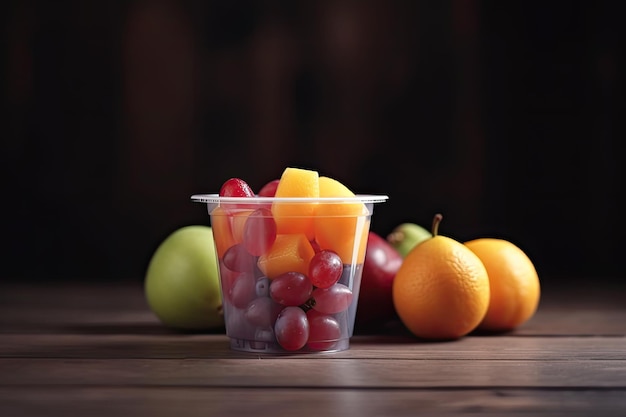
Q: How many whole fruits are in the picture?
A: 5